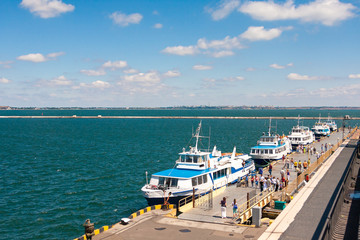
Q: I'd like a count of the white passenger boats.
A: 5